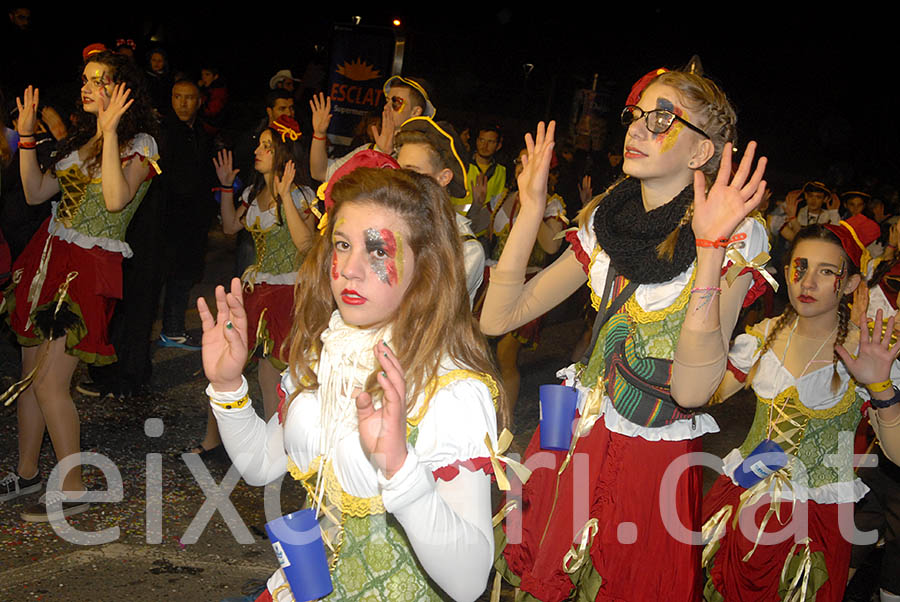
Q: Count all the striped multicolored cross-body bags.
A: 1